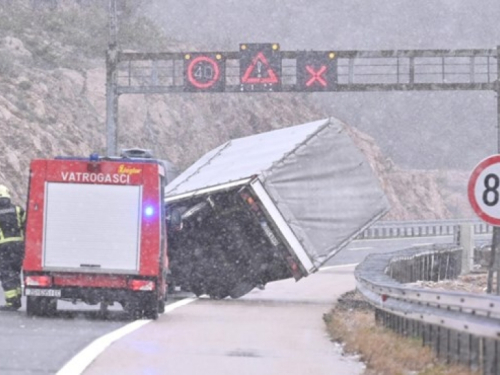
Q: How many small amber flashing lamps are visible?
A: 5